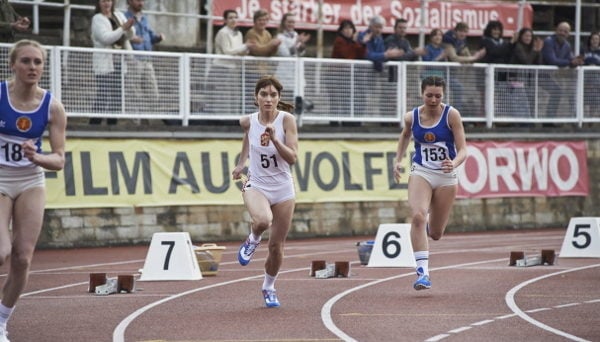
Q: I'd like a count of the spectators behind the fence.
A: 15